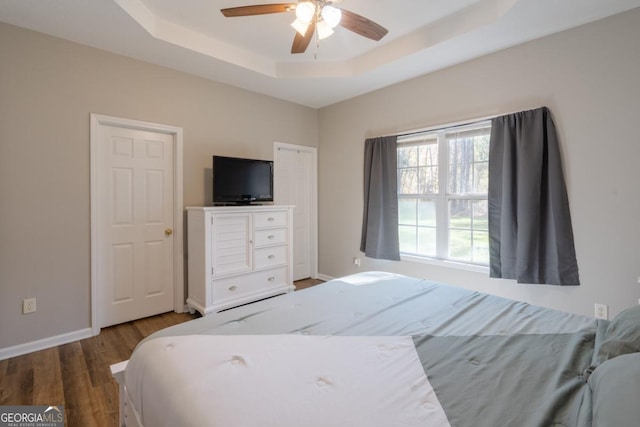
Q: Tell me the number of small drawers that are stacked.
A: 3